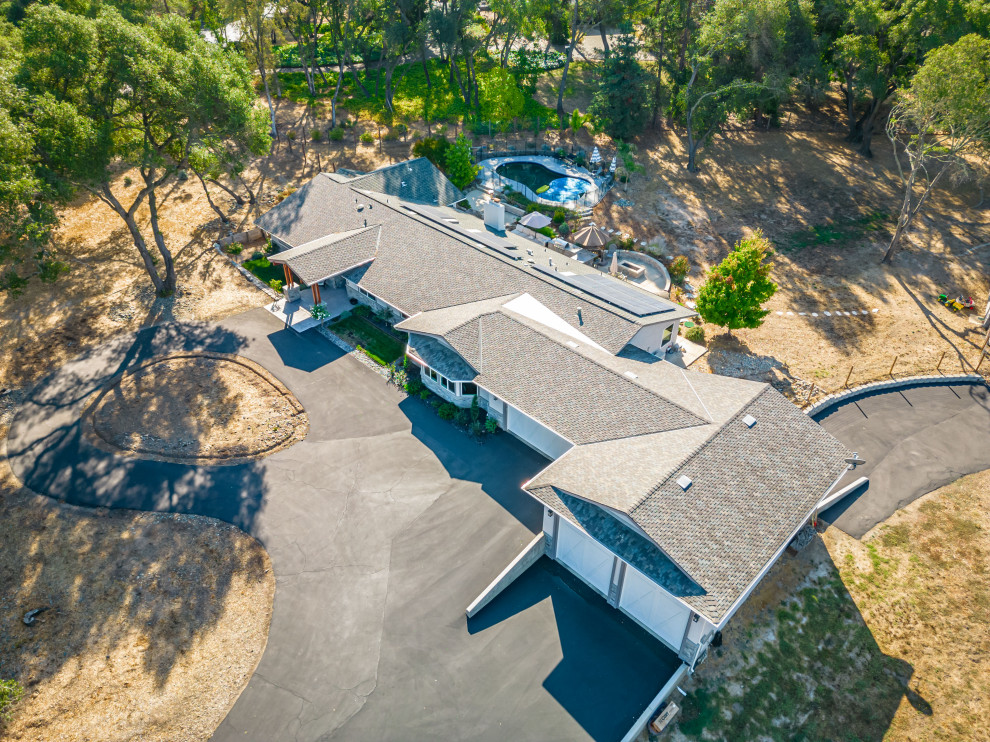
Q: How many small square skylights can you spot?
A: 2